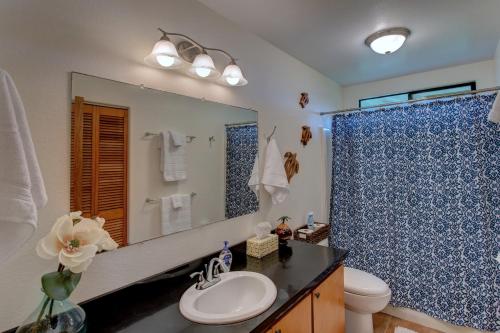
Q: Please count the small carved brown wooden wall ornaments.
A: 3